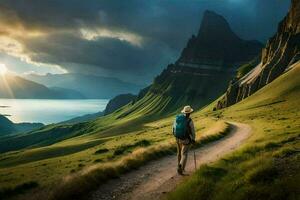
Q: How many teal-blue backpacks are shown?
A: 1